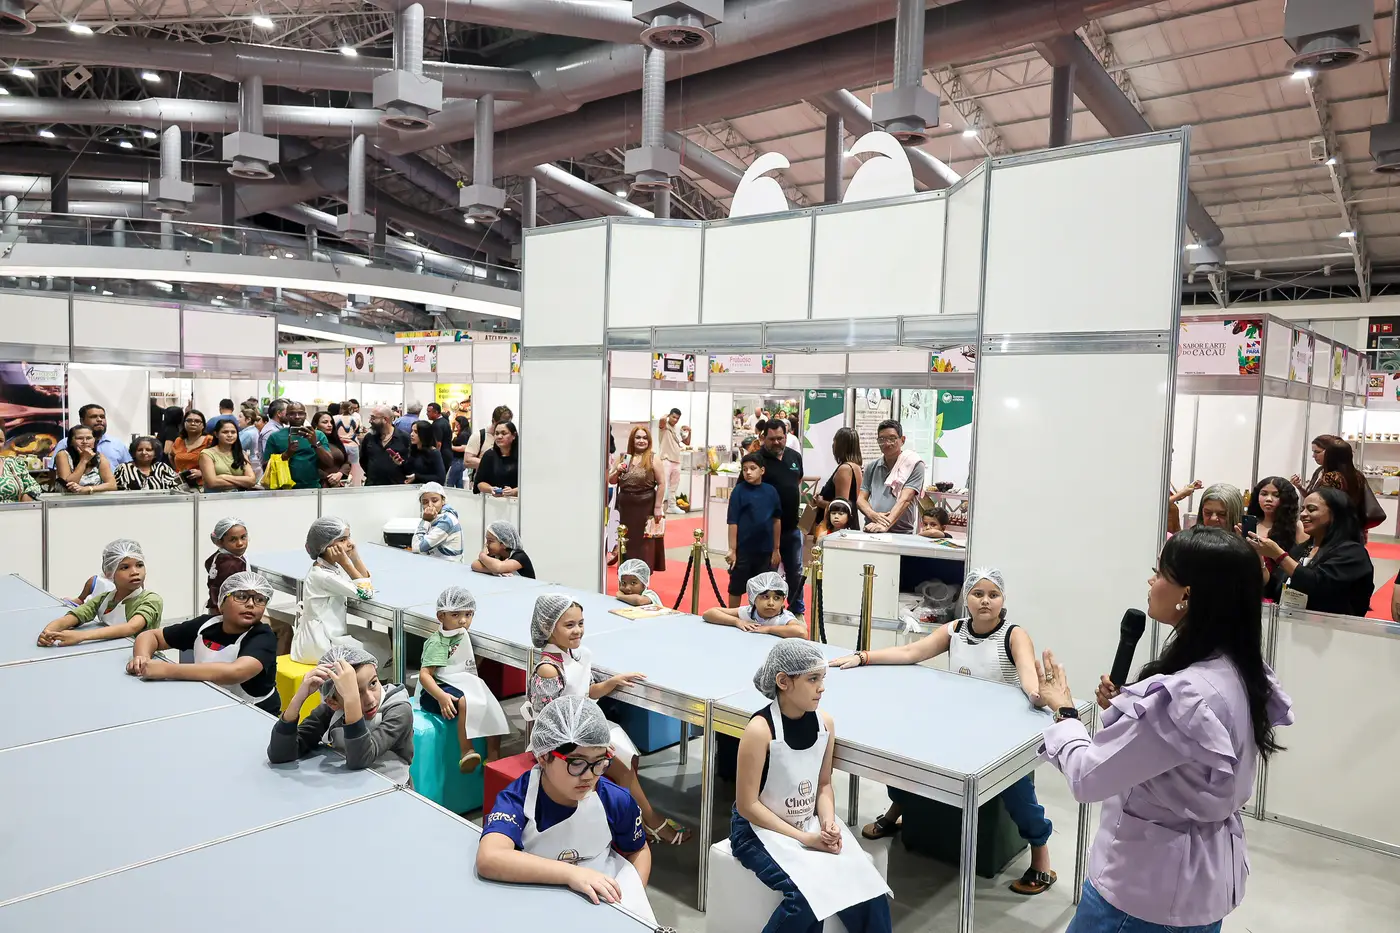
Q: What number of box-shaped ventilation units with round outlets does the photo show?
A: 12